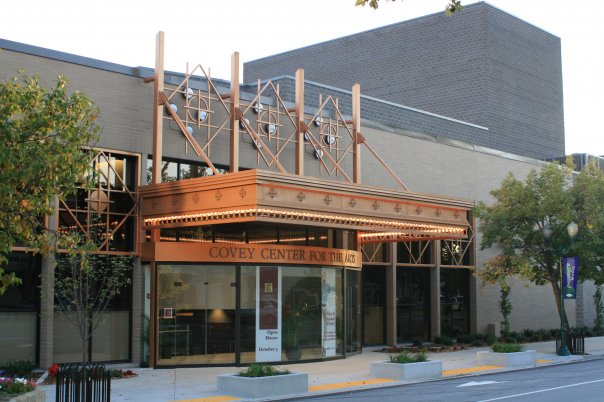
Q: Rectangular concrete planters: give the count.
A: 3